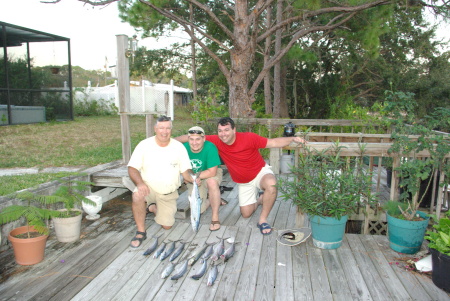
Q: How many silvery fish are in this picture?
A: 13